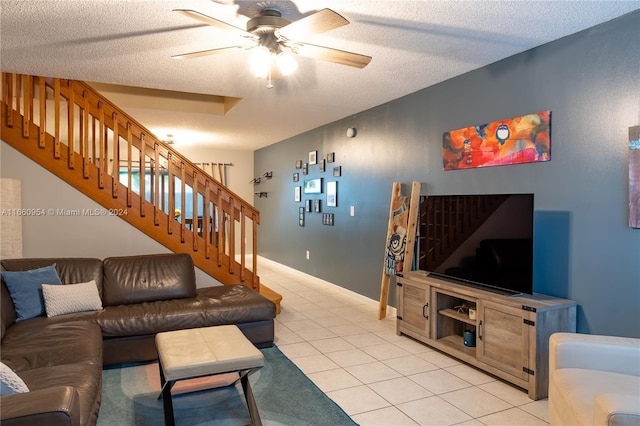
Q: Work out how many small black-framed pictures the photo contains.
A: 14